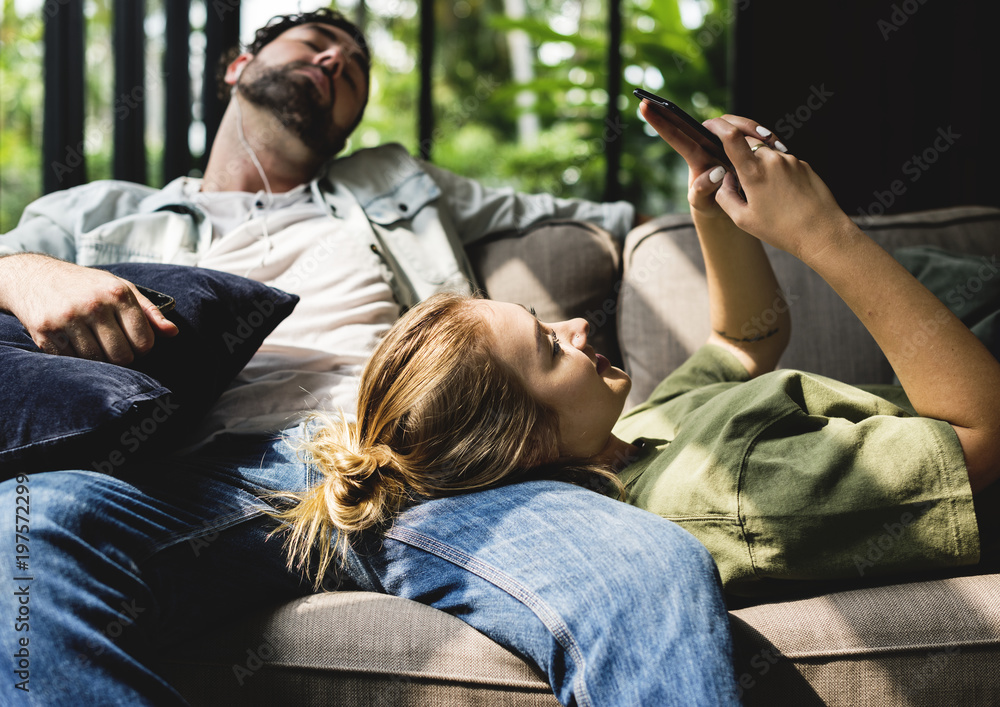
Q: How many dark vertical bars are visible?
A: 6